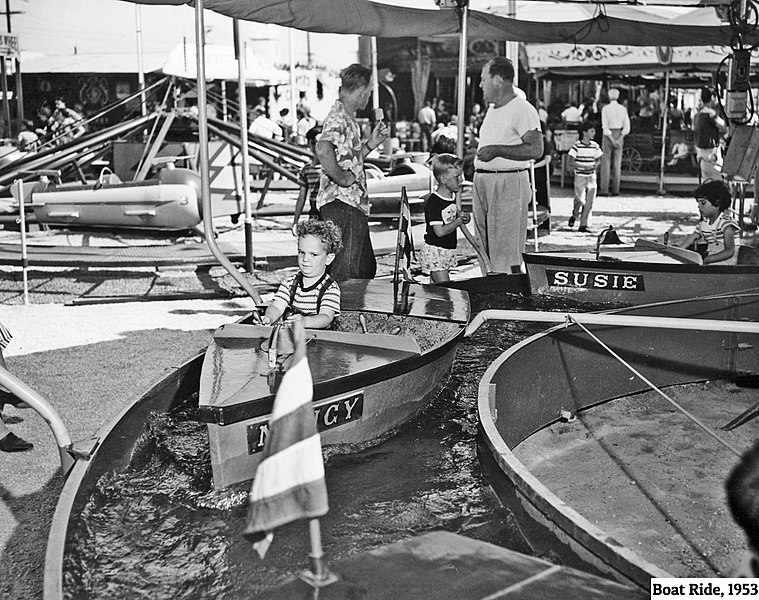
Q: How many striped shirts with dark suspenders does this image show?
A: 1